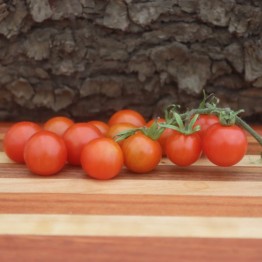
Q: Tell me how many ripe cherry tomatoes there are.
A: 13